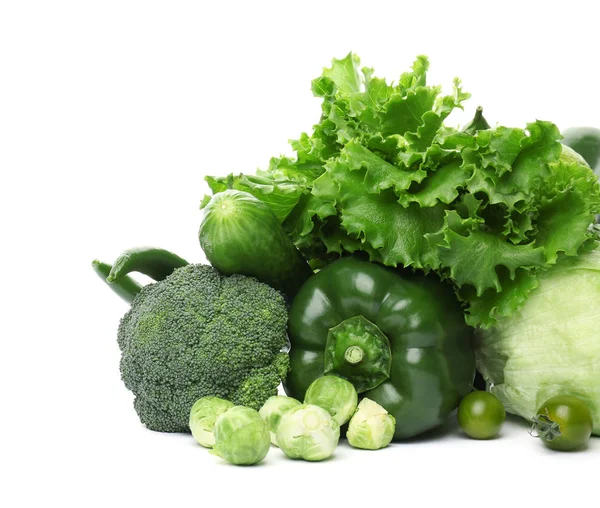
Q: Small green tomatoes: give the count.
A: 2